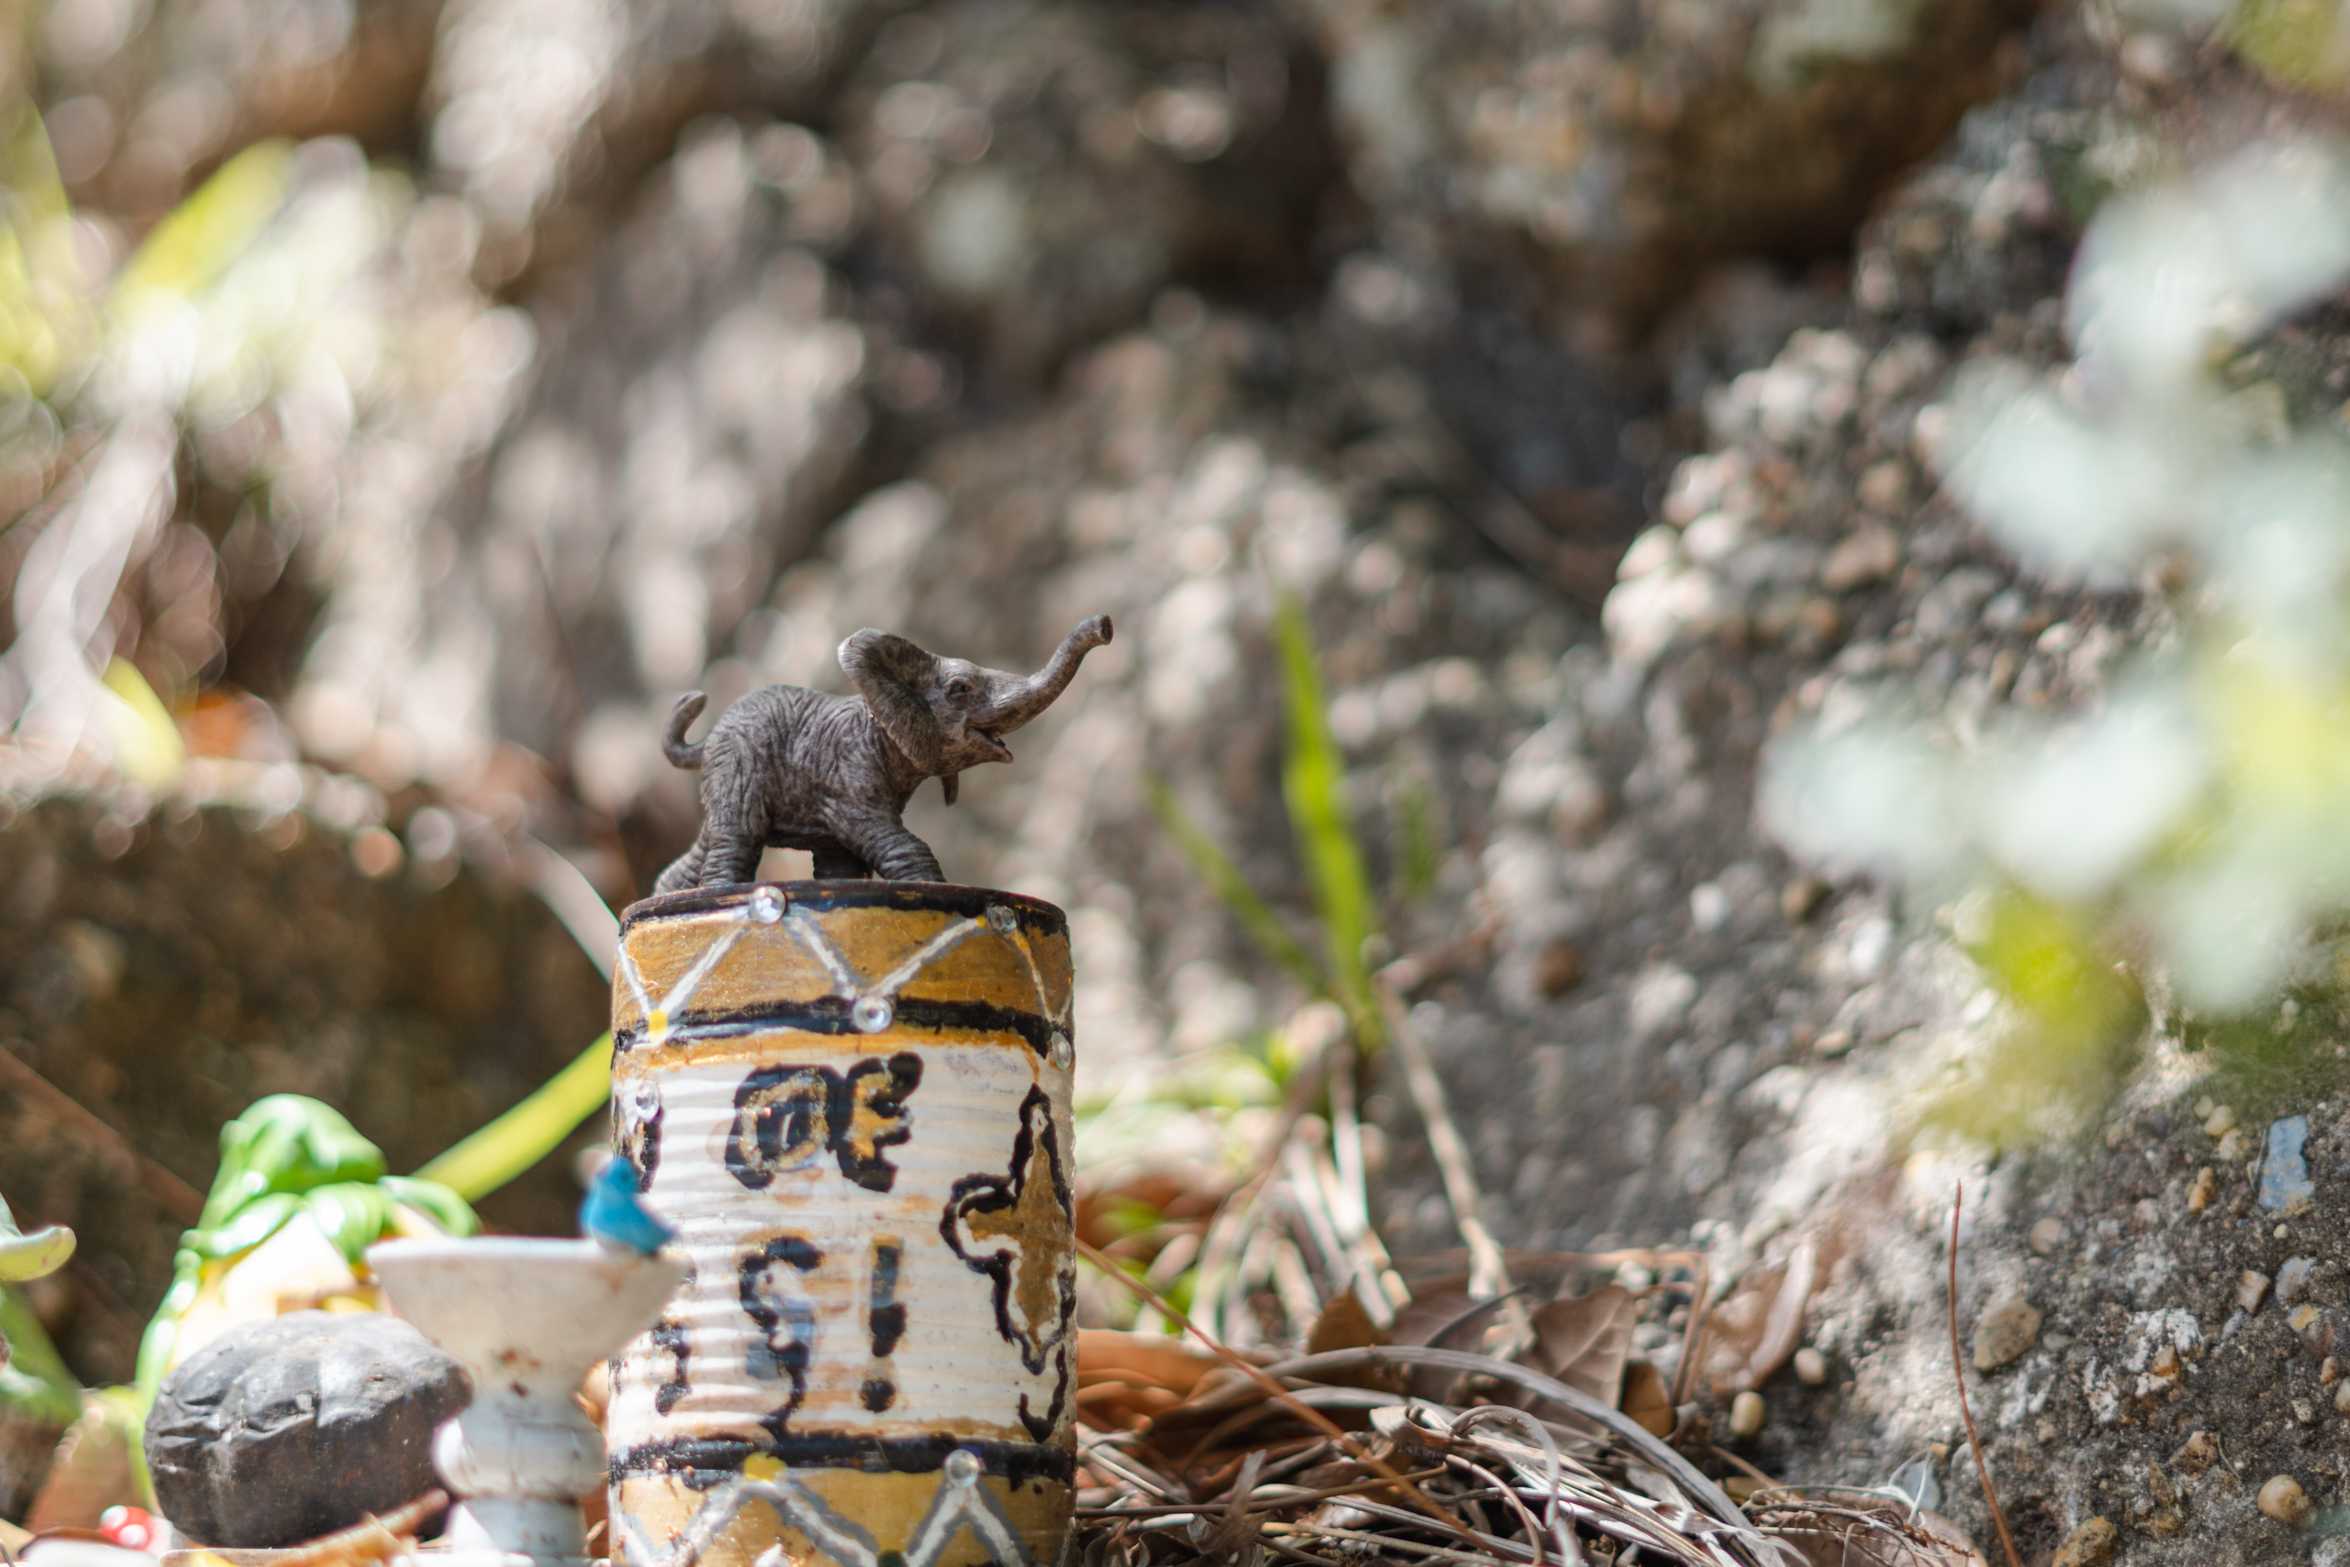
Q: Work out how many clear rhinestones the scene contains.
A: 6